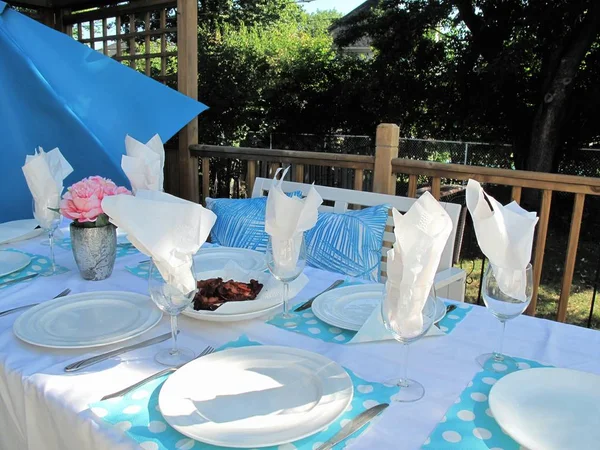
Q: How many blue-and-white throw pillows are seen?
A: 2